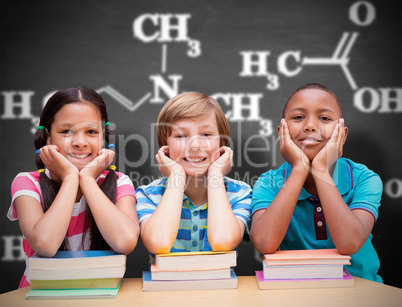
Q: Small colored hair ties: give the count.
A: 6